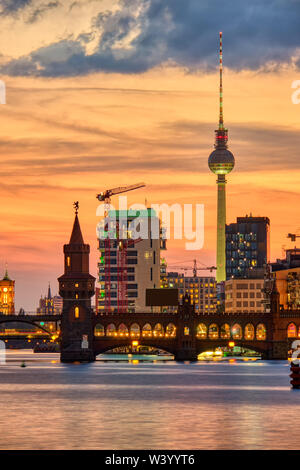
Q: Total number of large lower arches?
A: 2